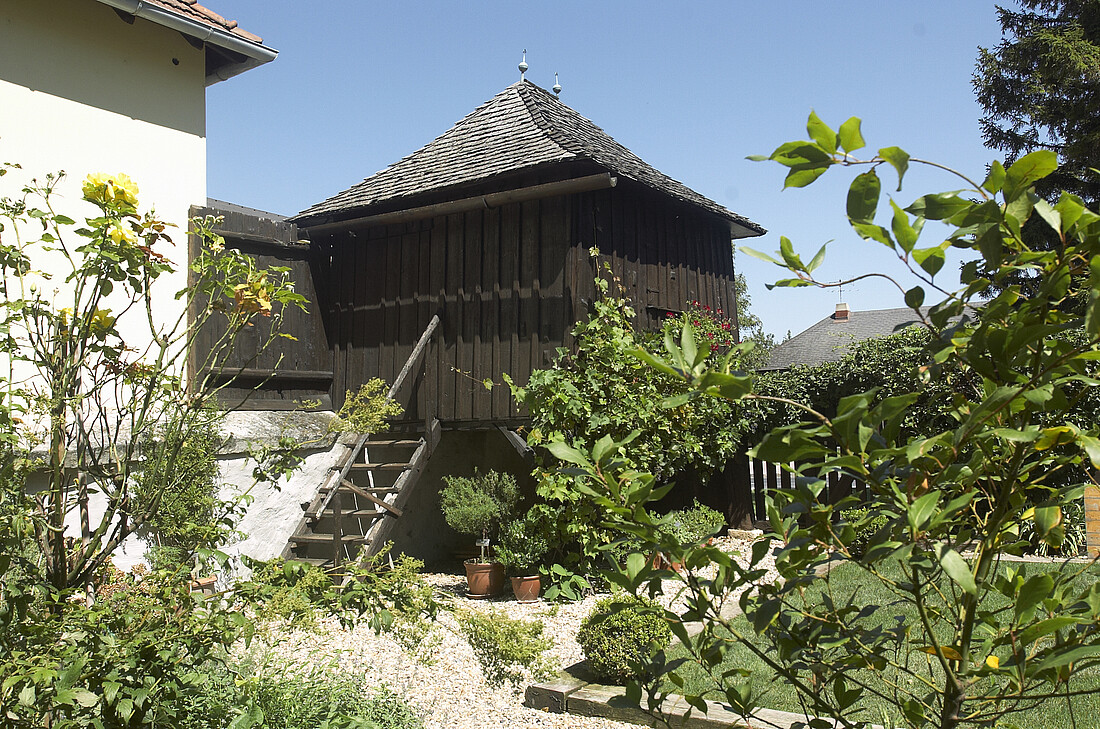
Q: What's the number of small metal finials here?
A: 2